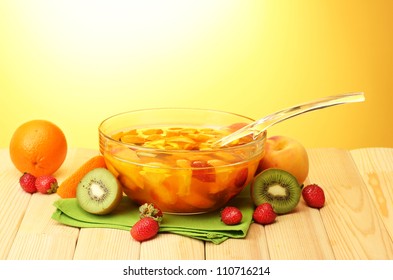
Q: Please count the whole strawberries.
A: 7